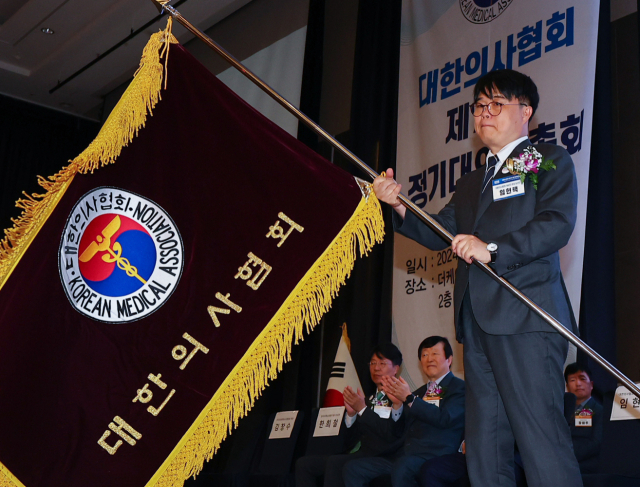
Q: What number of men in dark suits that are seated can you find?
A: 3